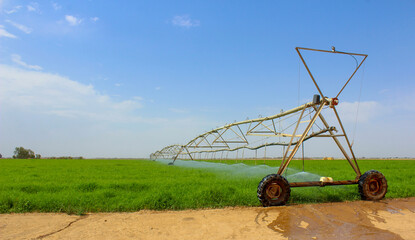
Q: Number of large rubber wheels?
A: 2